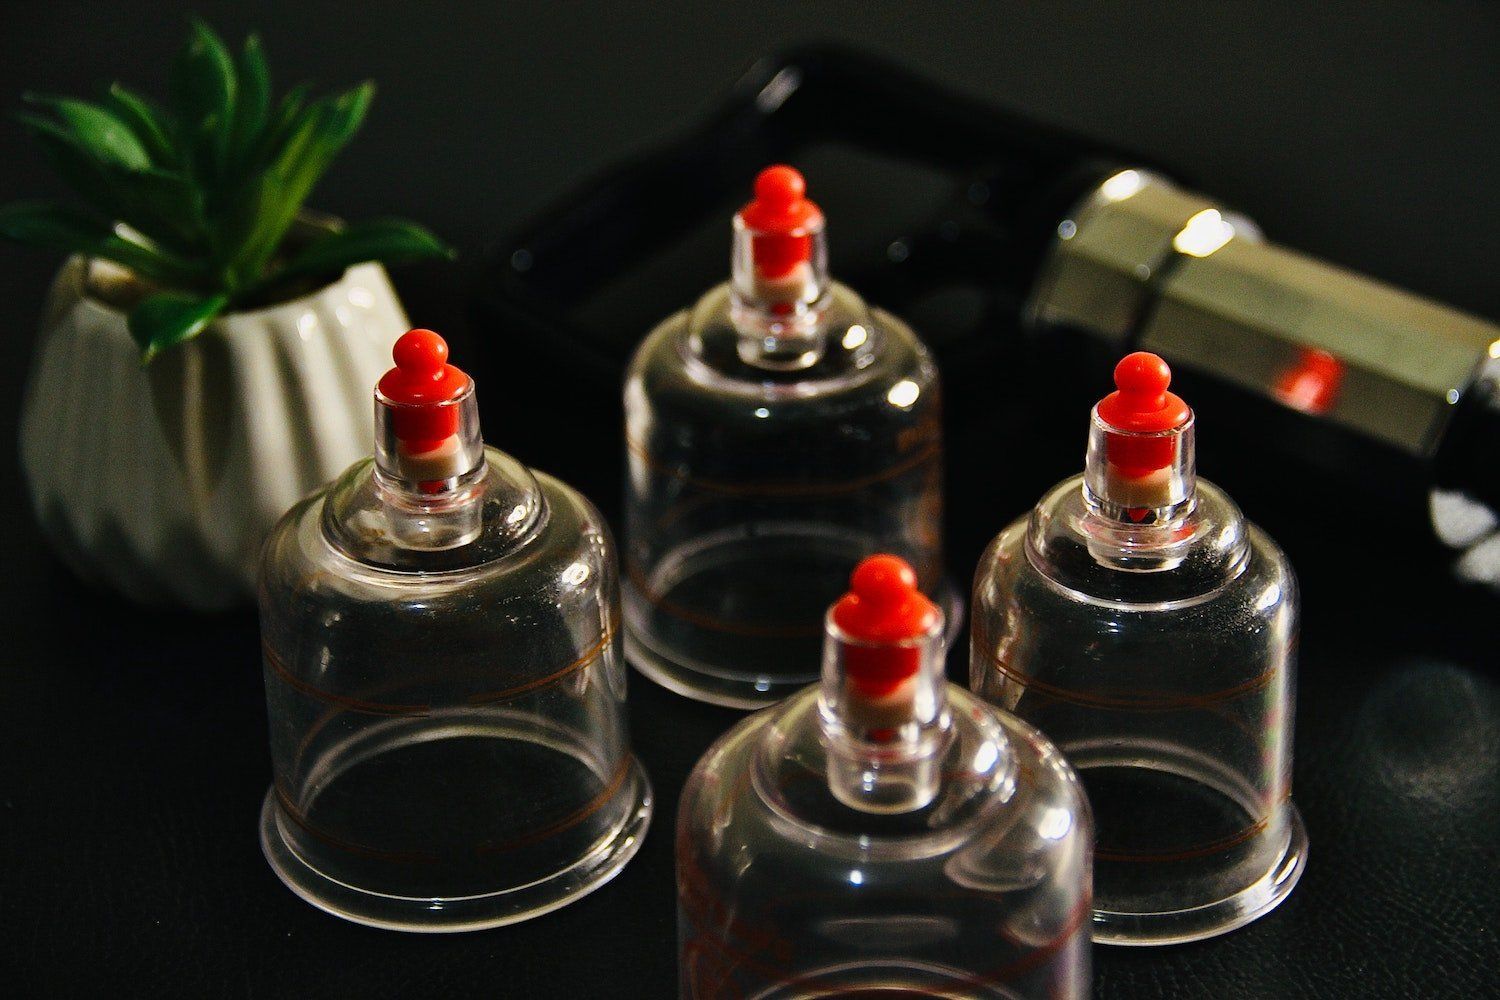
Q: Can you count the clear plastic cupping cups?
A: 4